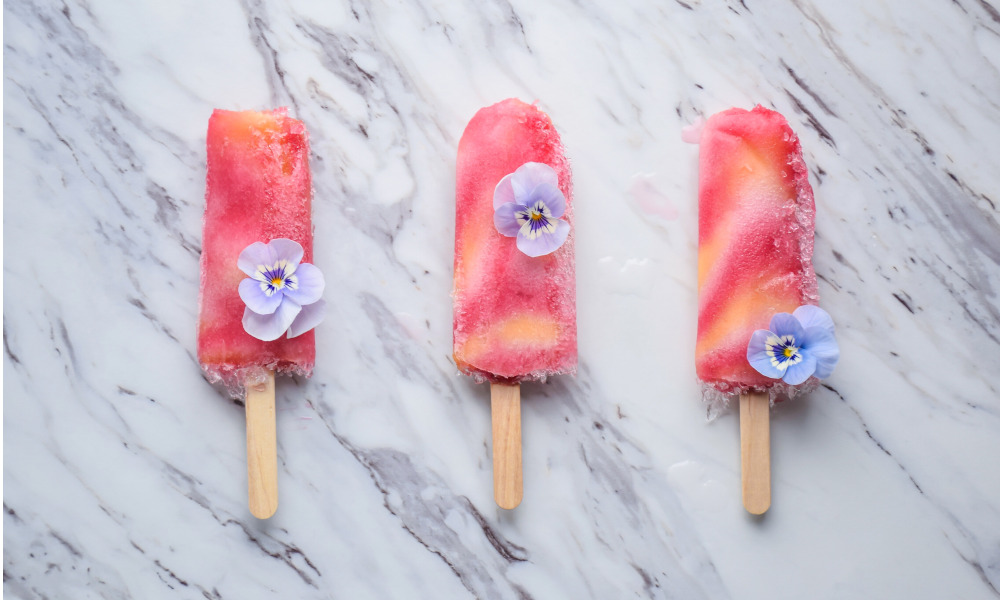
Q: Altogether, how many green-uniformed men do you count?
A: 0